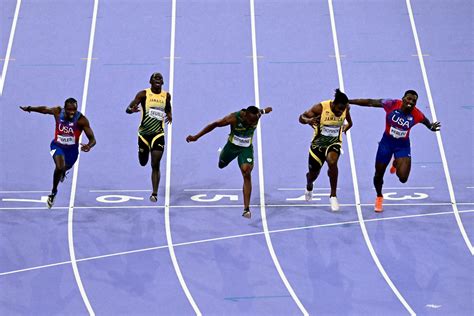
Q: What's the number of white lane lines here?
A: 6